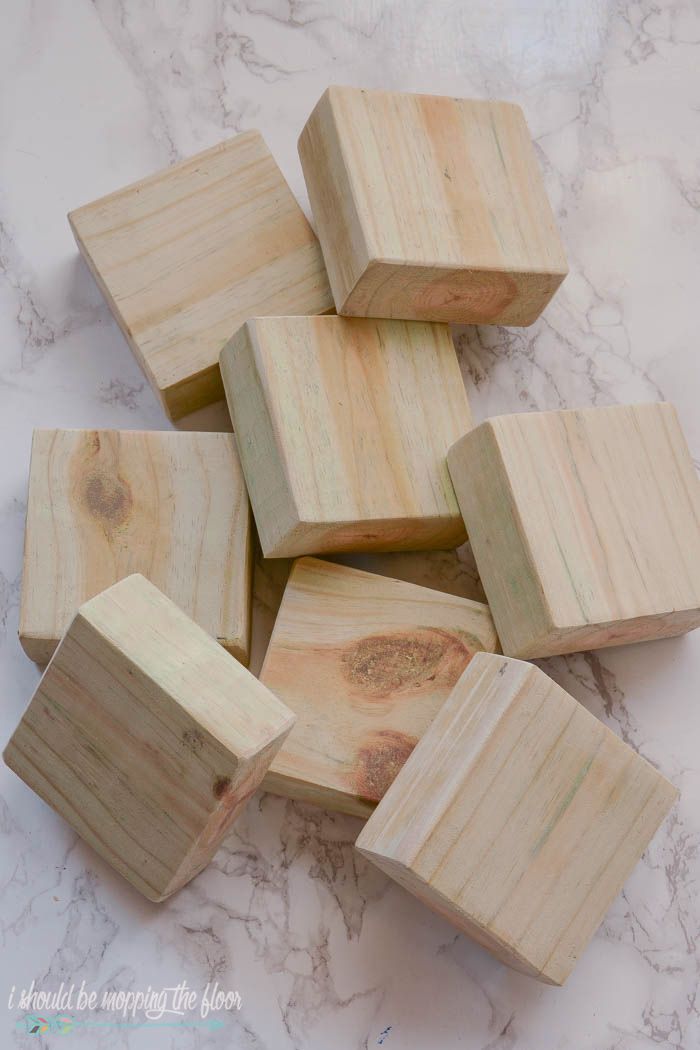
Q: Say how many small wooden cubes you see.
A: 8